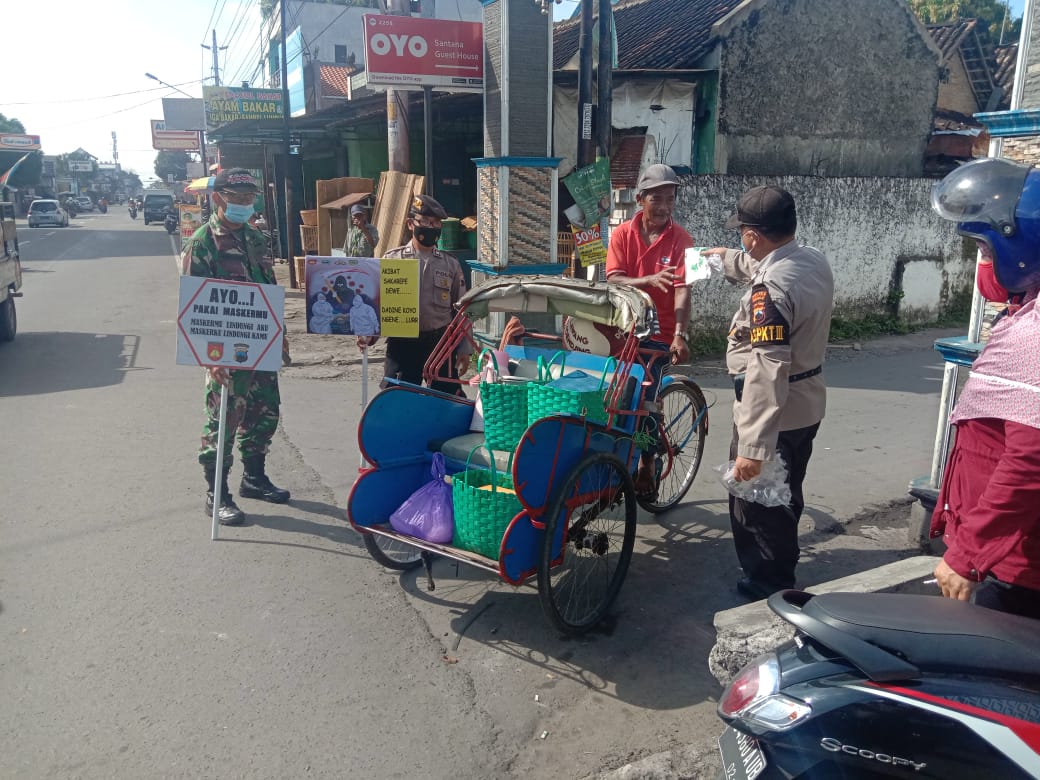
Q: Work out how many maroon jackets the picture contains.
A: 1